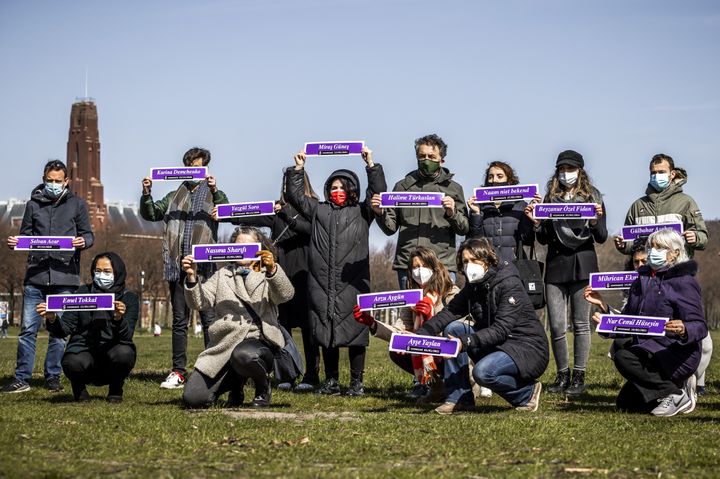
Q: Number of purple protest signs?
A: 14